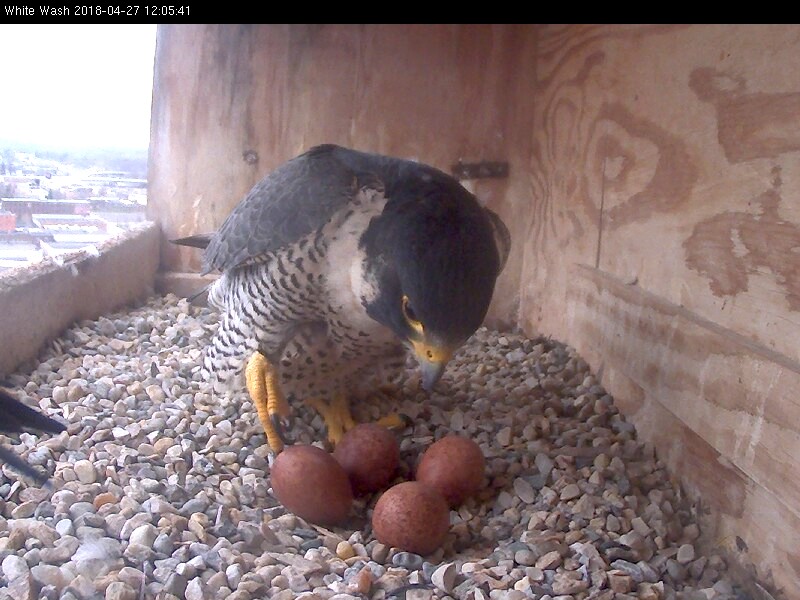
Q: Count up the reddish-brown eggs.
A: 4